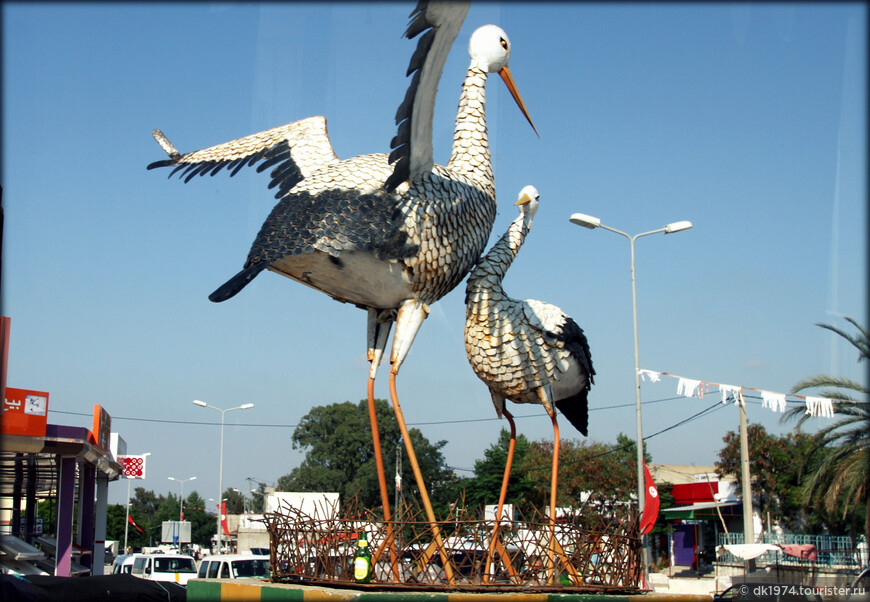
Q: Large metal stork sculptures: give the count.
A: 2